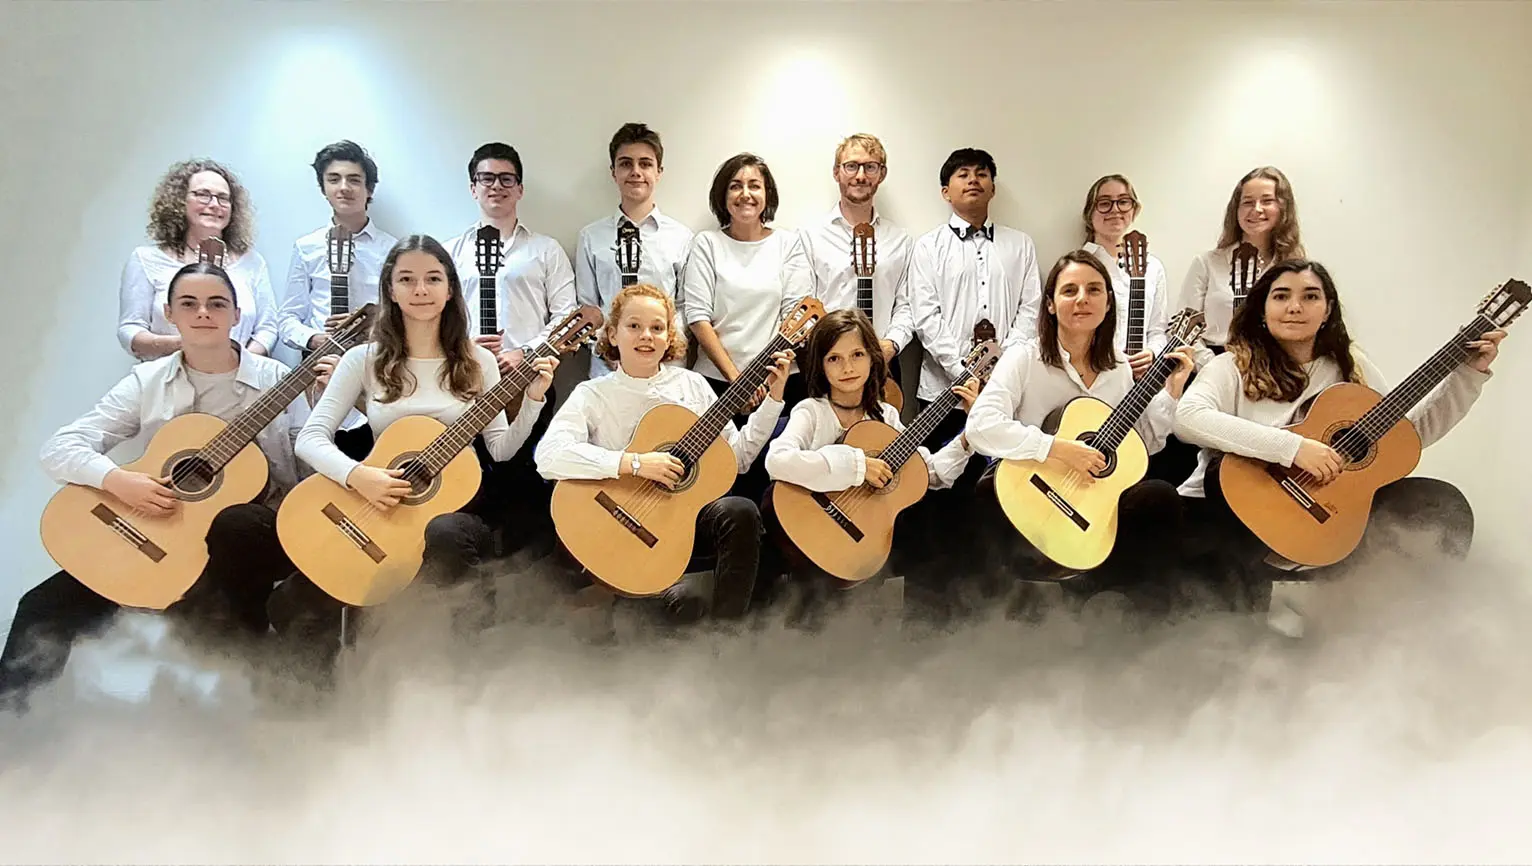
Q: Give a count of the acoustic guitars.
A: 14